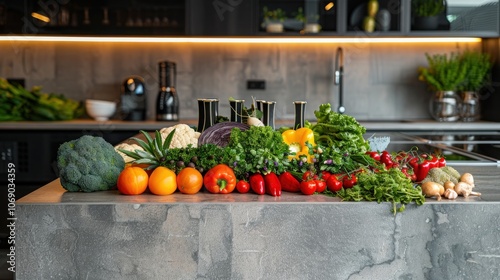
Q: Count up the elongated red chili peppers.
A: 3